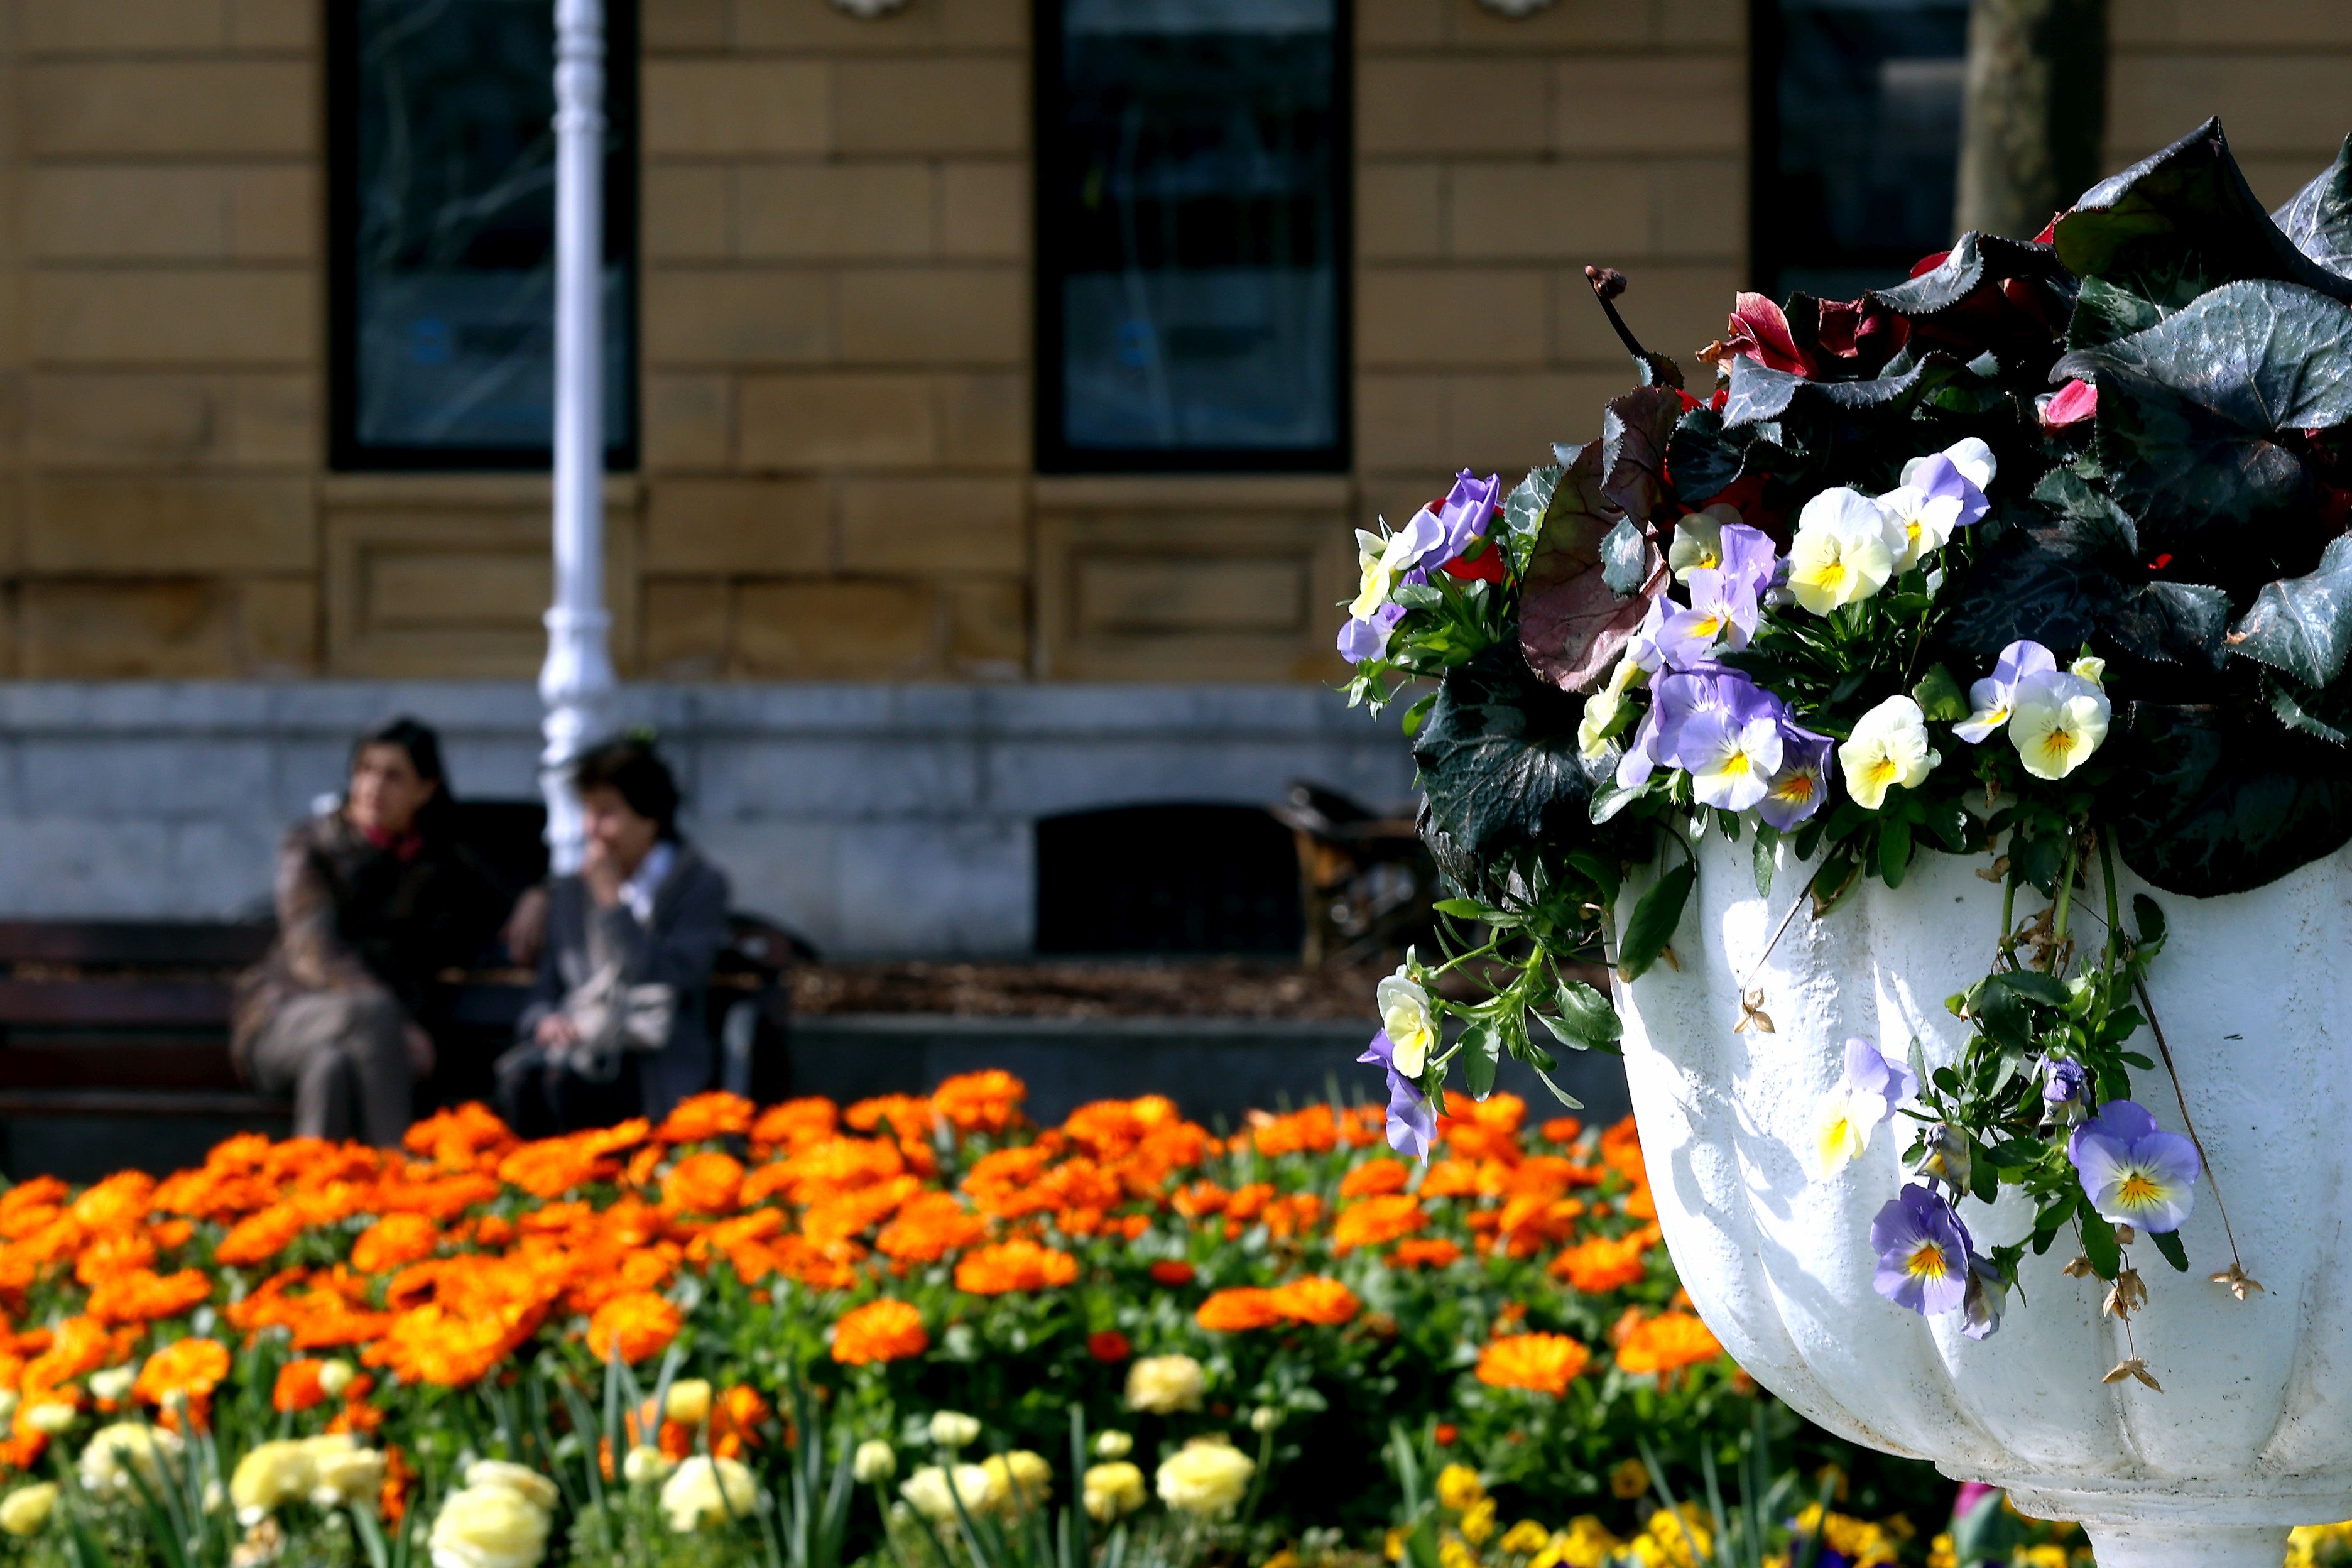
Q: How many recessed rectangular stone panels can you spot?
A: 2